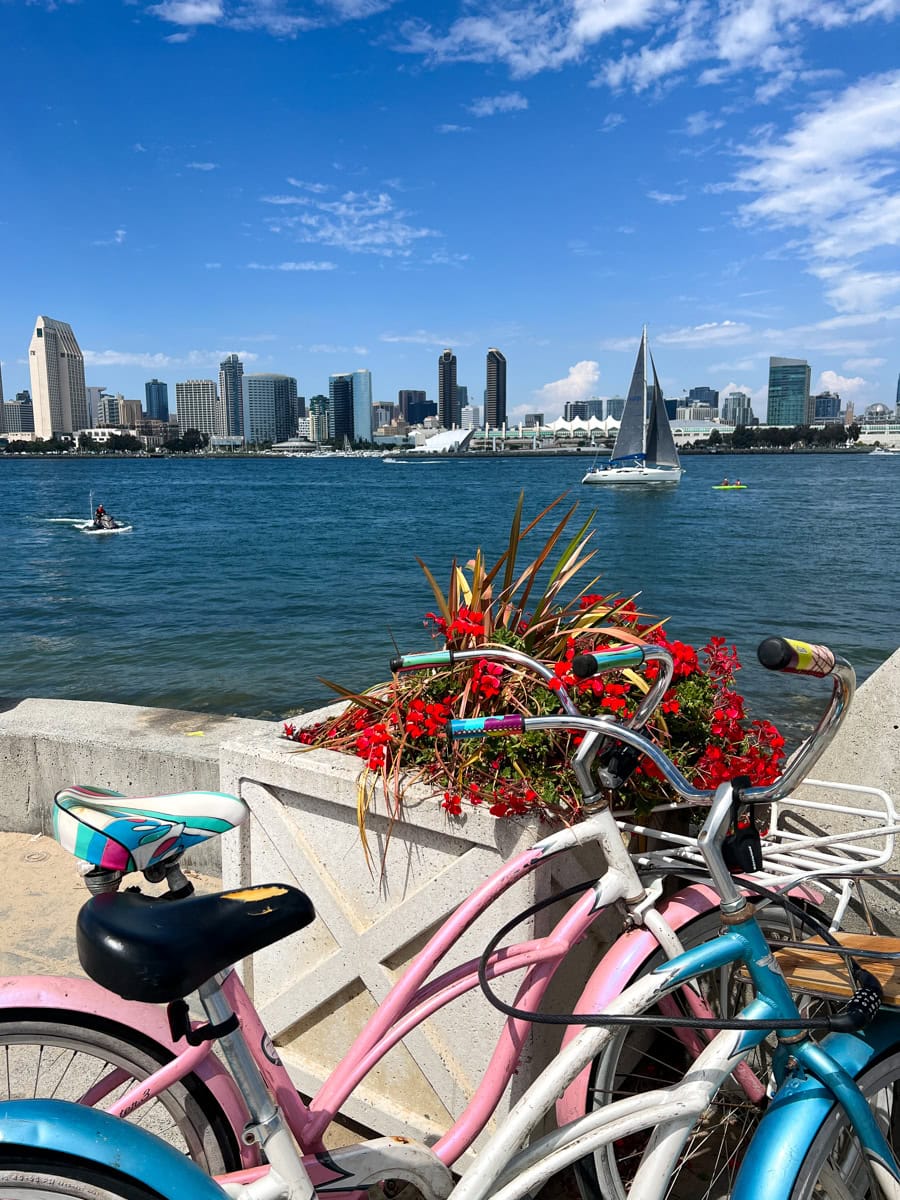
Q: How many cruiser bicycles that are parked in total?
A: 2